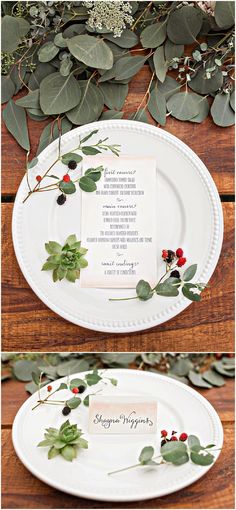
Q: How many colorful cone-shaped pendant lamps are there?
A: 0